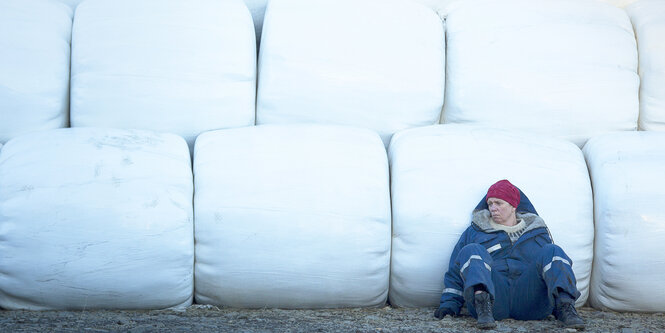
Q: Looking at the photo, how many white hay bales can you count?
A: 9